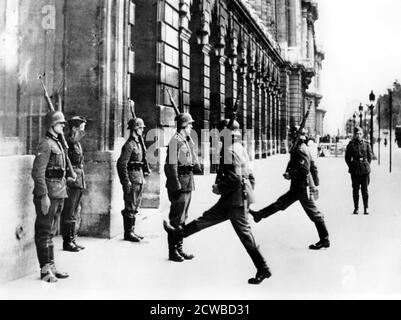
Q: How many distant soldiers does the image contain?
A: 1